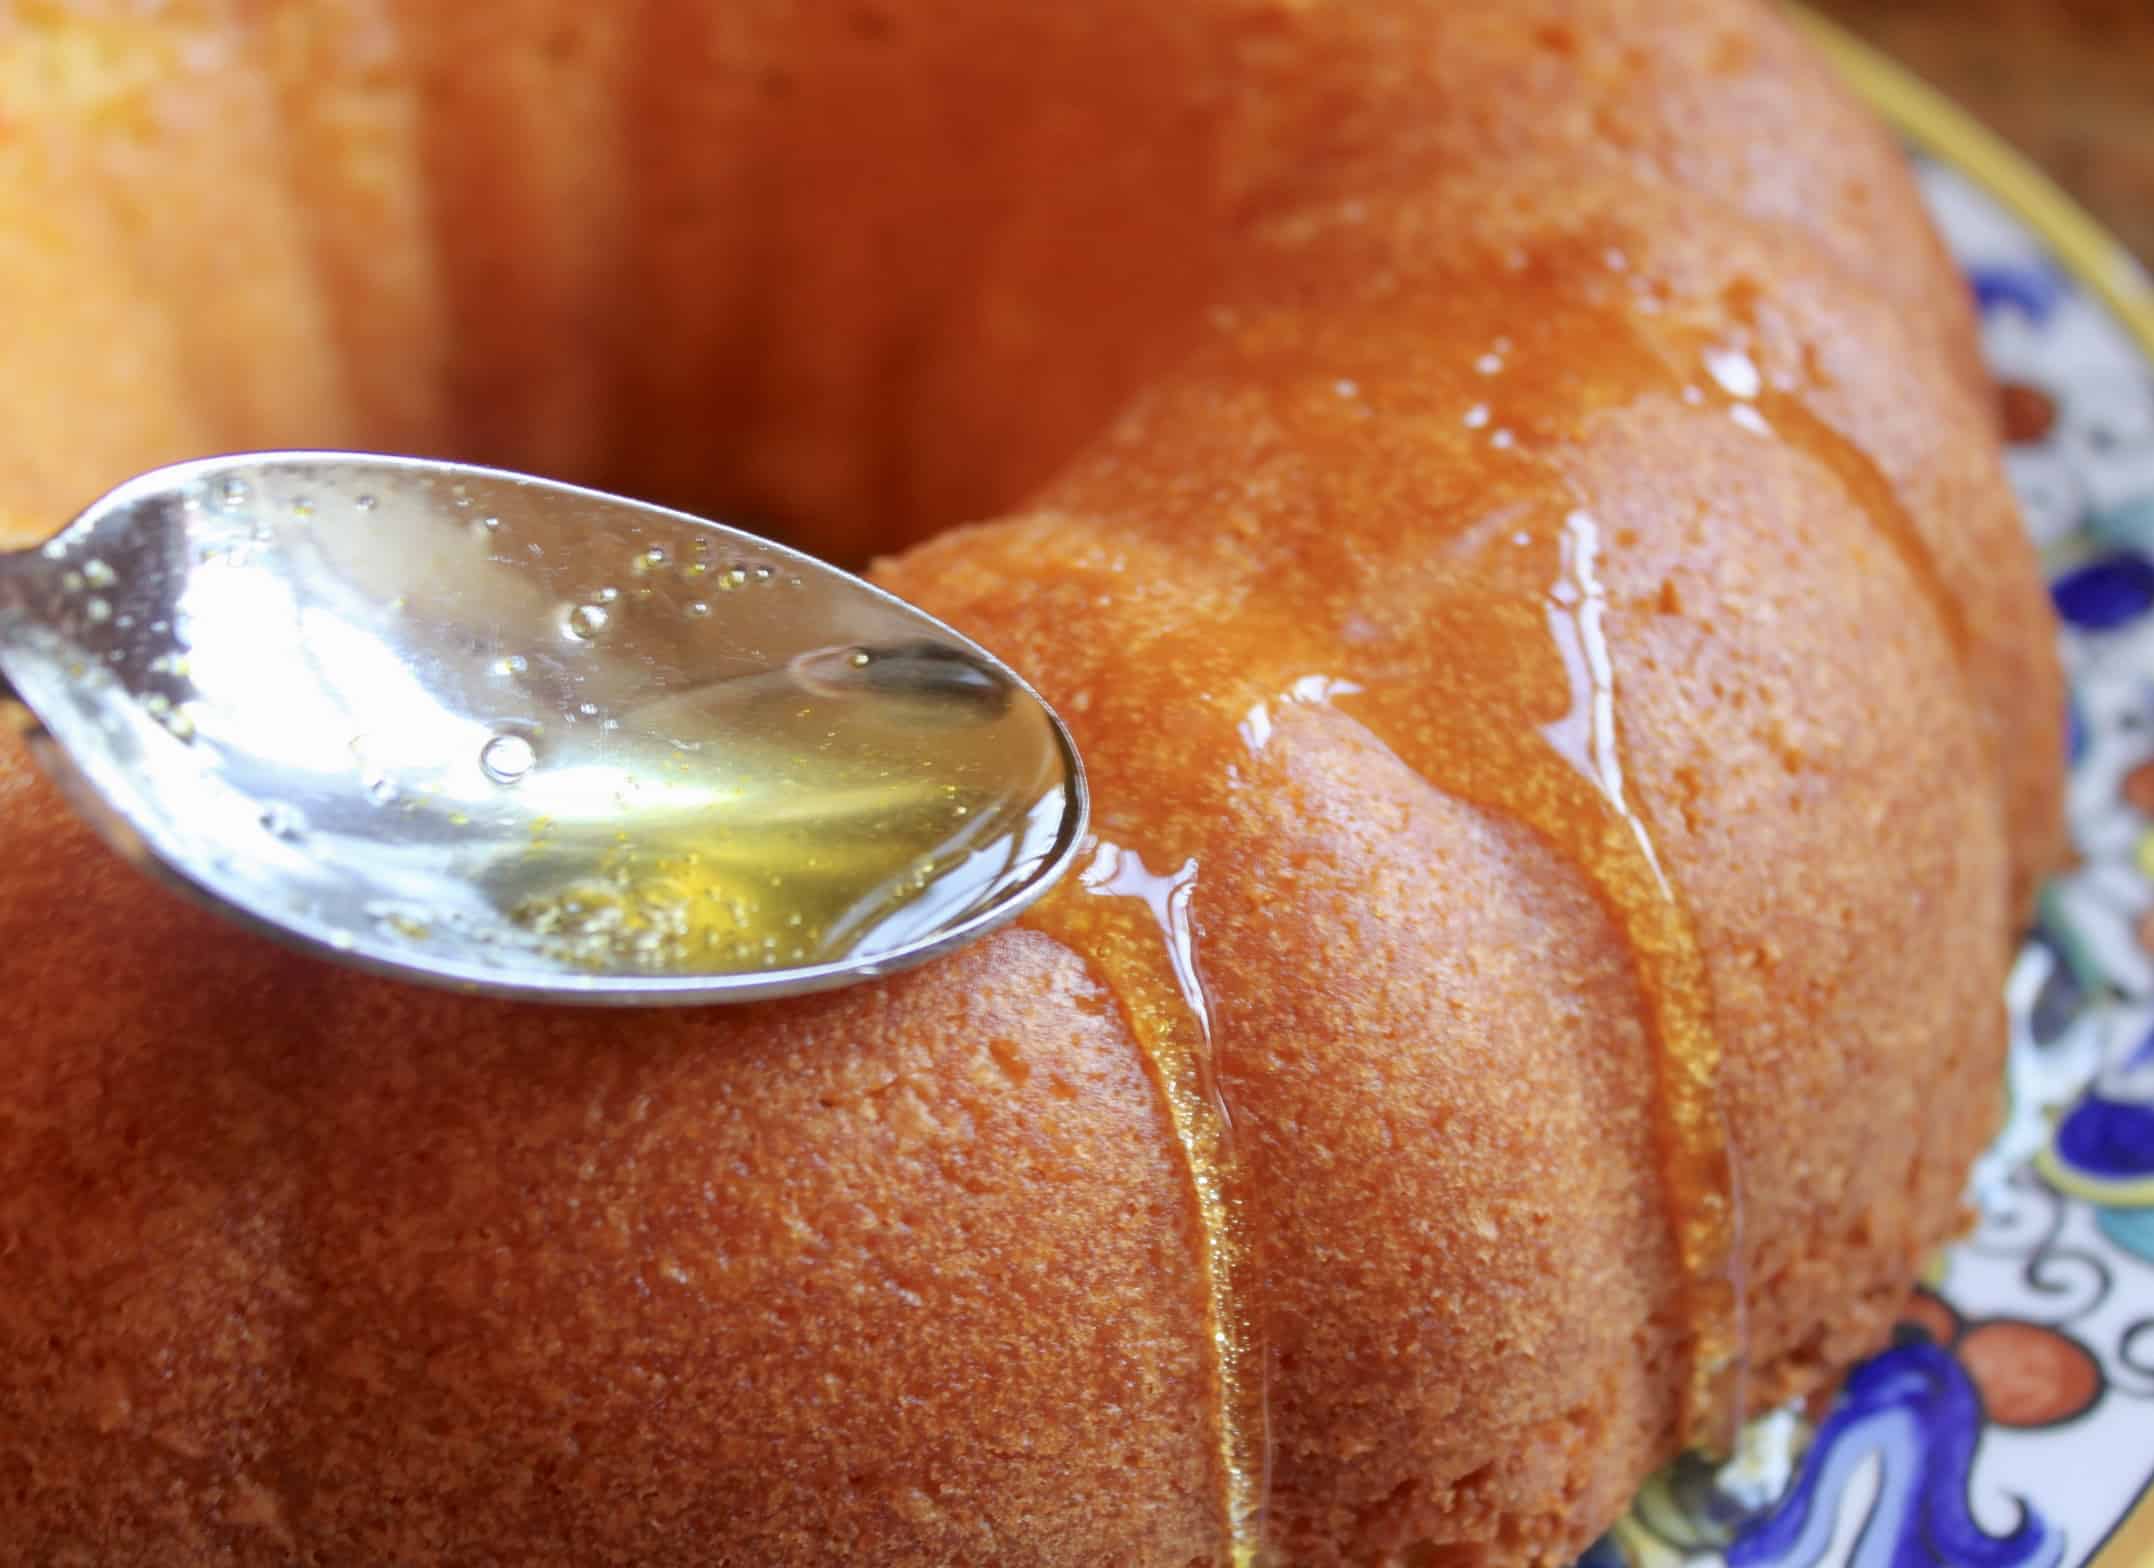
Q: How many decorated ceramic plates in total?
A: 1